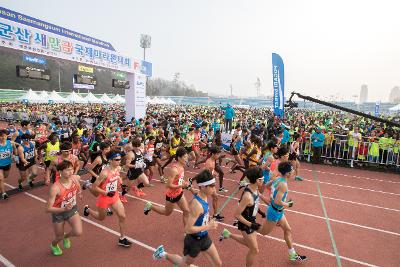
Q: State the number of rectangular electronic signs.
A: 3